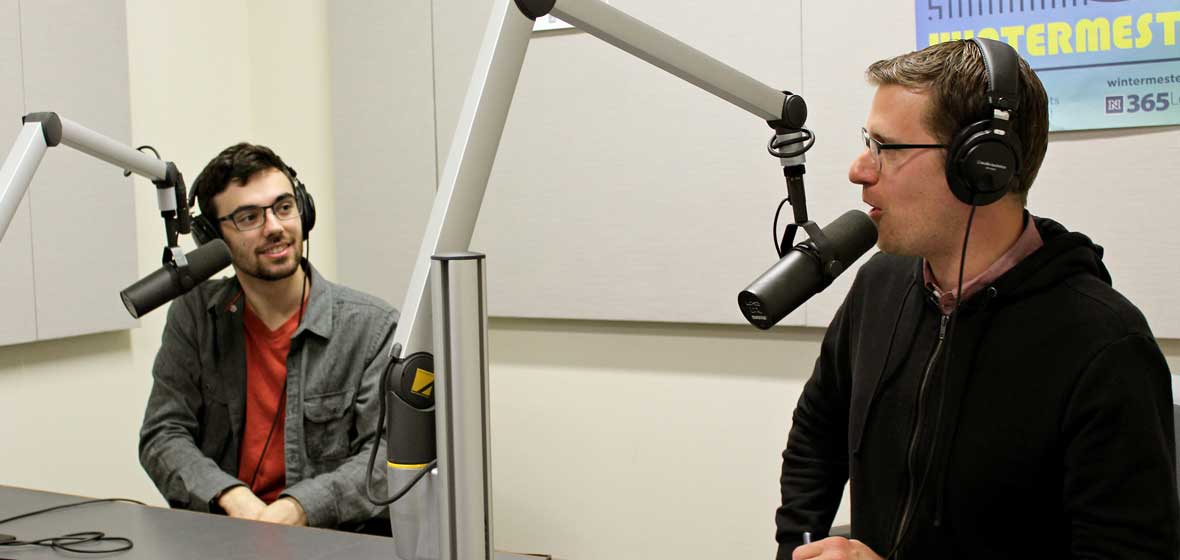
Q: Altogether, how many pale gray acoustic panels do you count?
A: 5